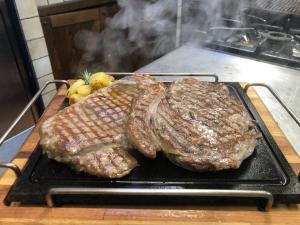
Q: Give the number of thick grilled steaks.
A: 2